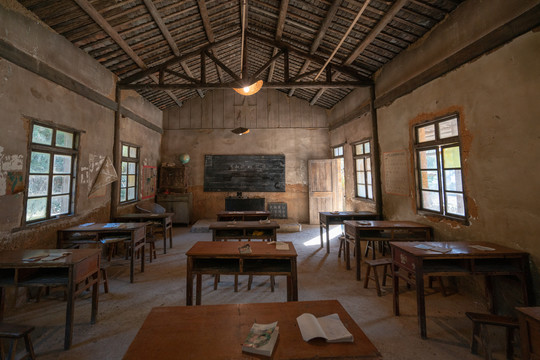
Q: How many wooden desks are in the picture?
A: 11